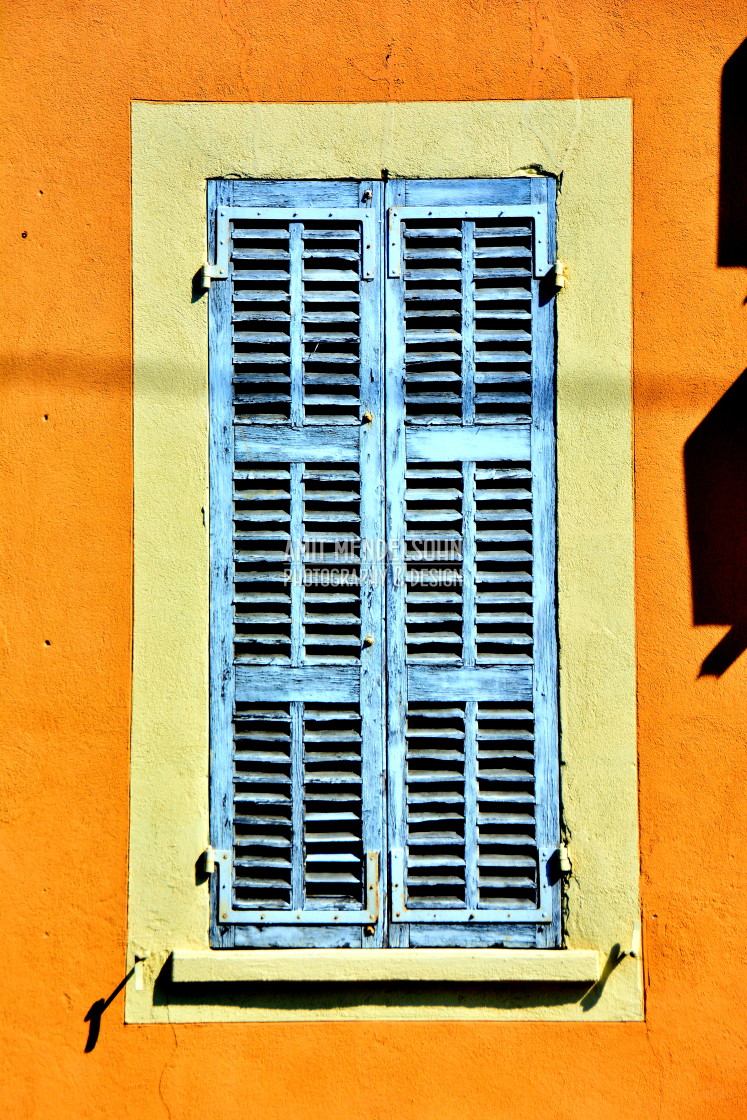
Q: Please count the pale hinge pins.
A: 4